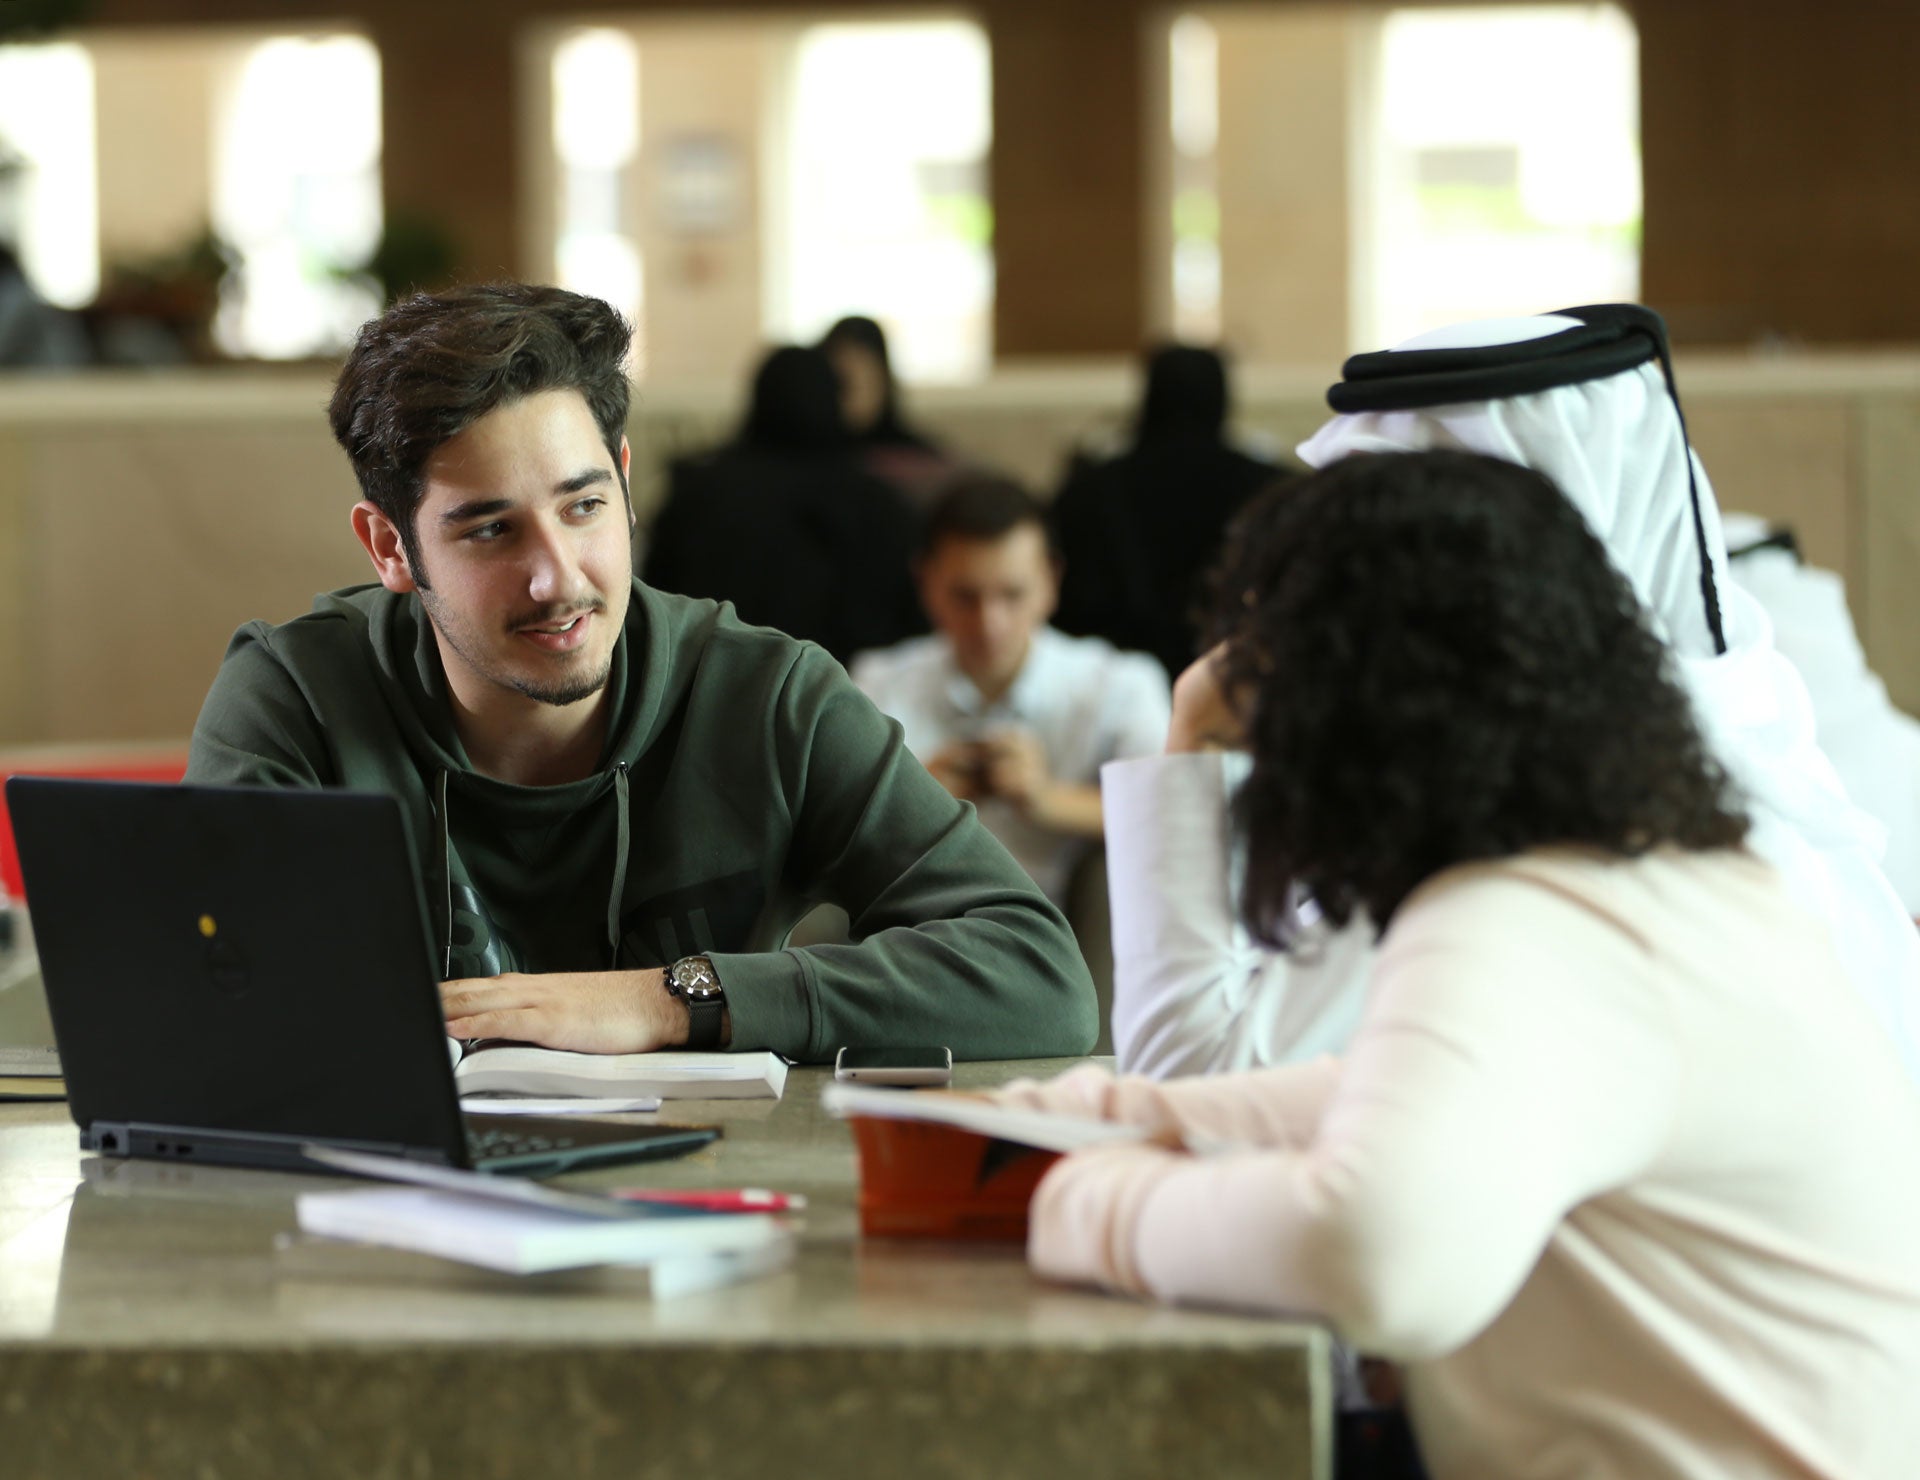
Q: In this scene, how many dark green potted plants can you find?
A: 2